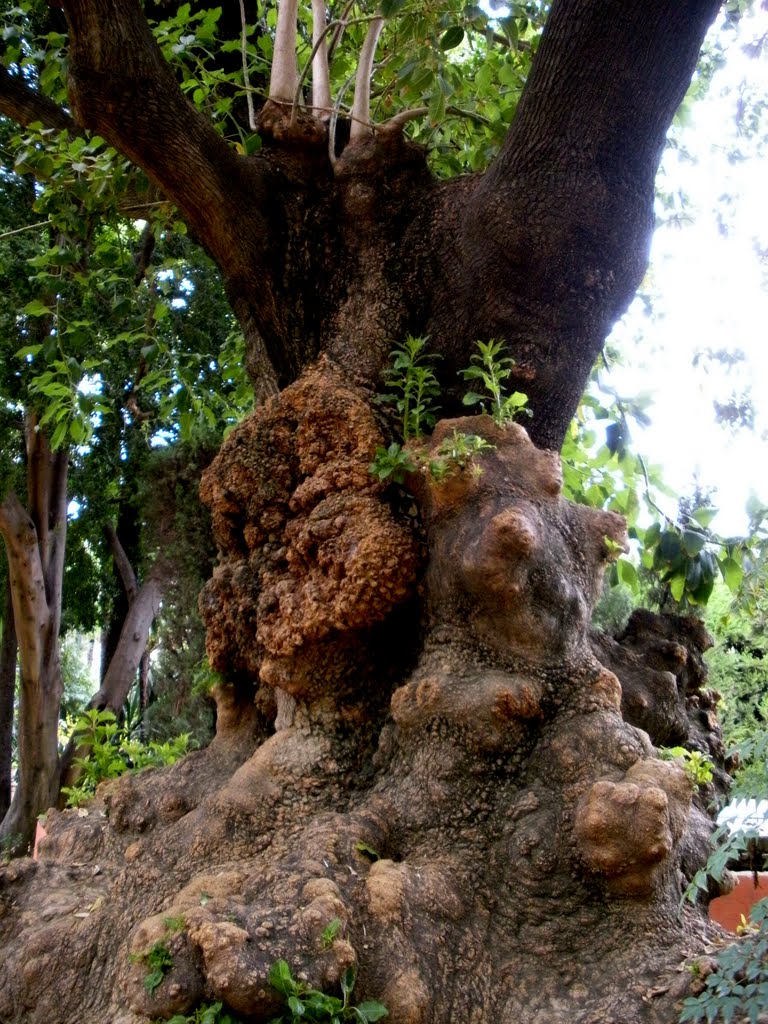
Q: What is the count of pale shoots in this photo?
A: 3